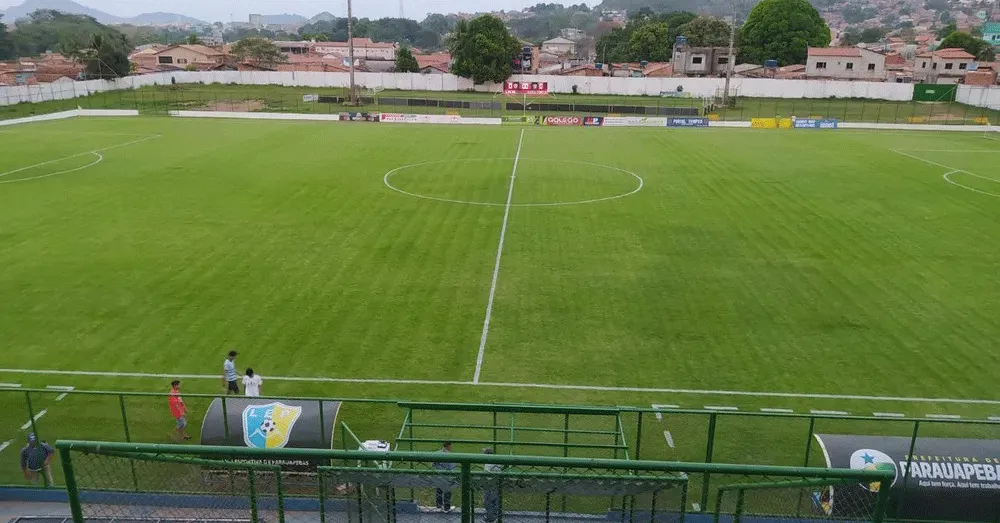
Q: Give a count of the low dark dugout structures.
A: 2